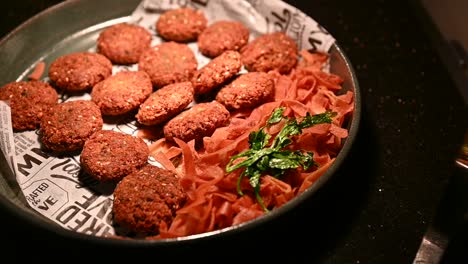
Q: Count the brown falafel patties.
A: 15